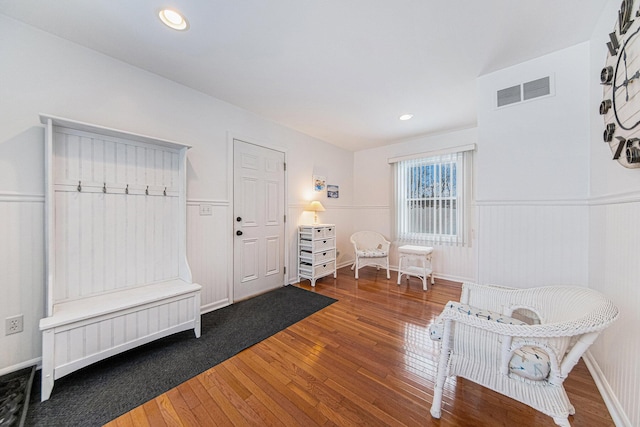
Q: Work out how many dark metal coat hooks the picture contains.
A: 5